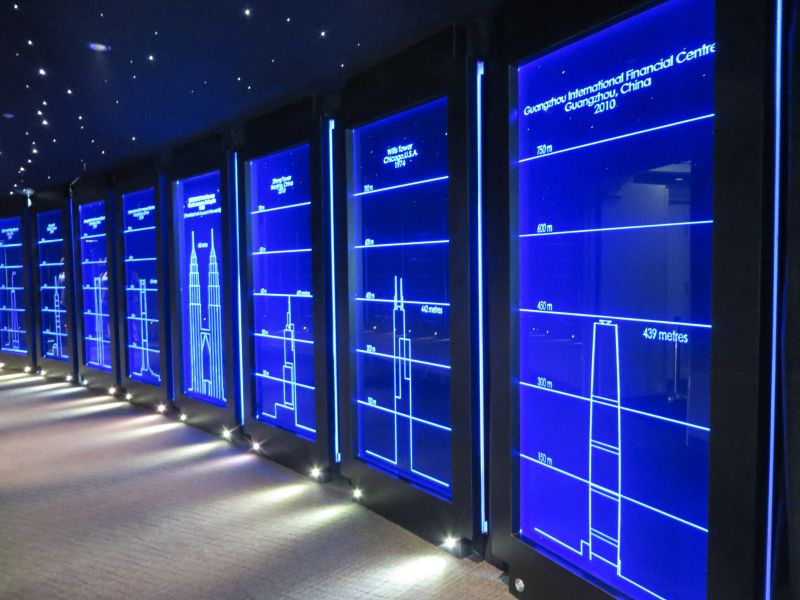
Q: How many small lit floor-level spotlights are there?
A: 14